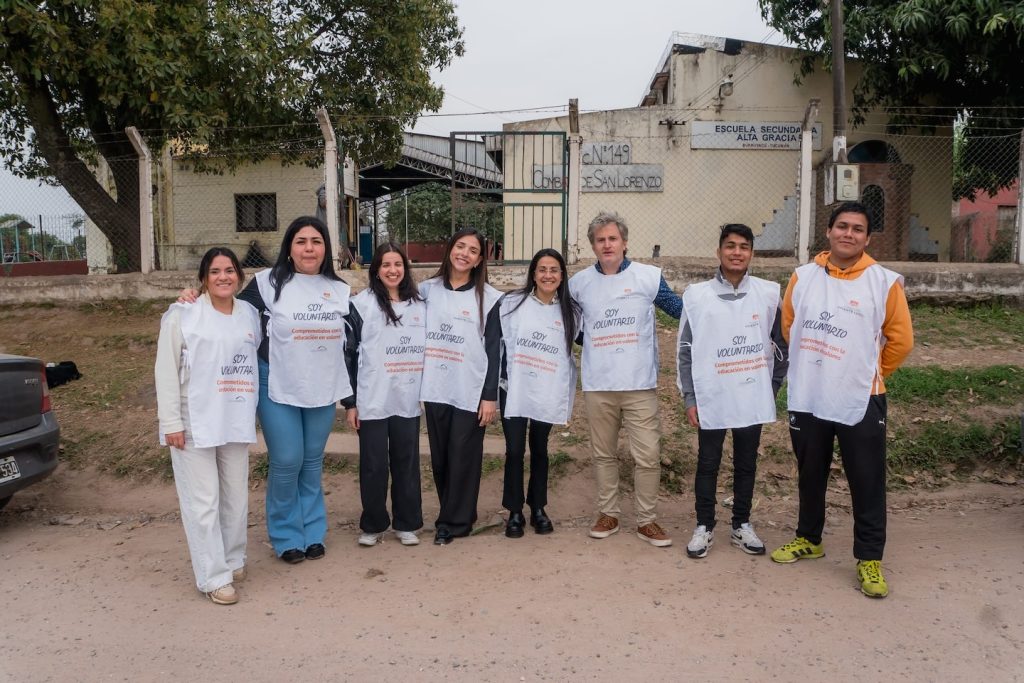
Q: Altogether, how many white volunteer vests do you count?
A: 8